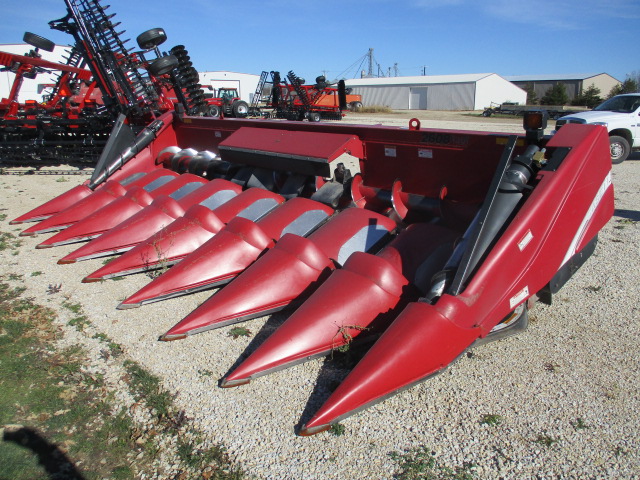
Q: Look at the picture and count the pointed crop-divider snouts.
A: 9